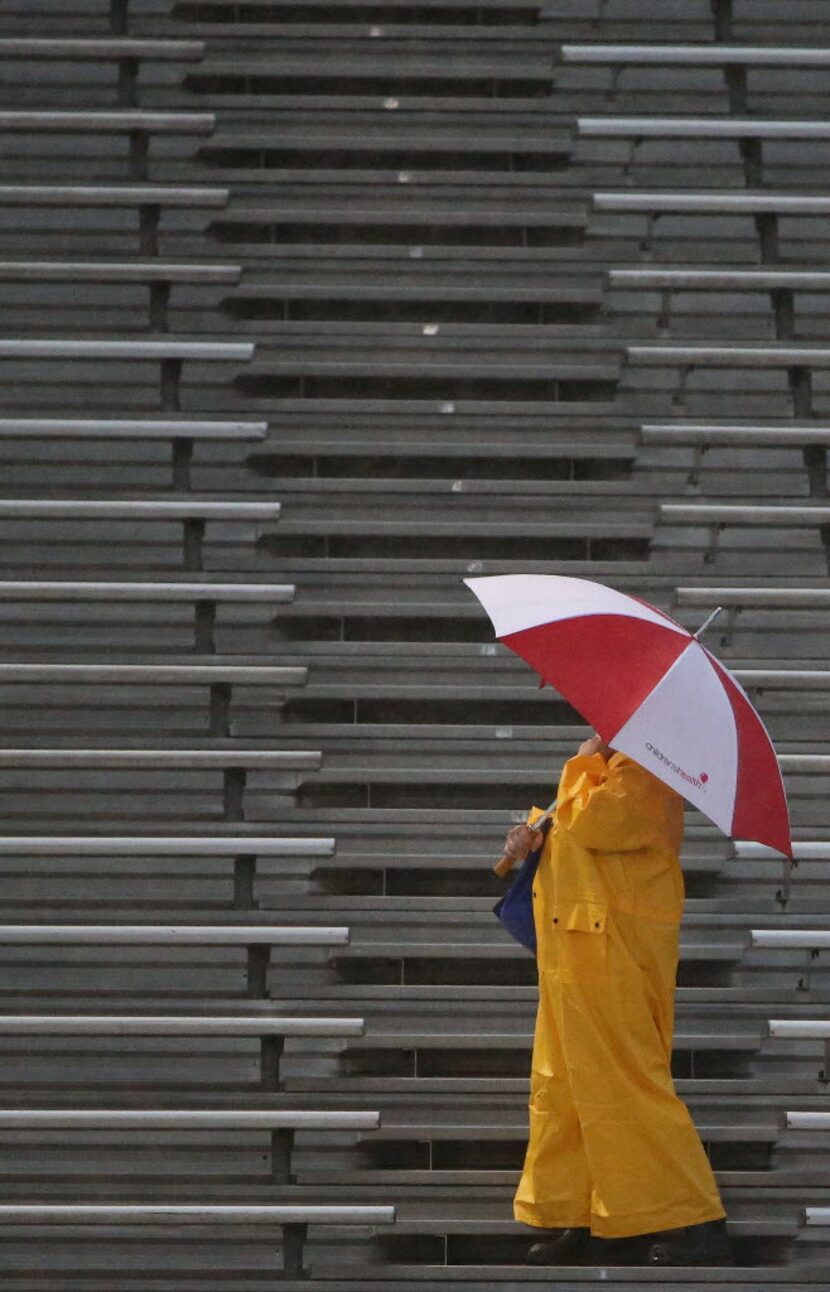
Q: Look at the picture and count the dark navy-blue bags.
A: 1